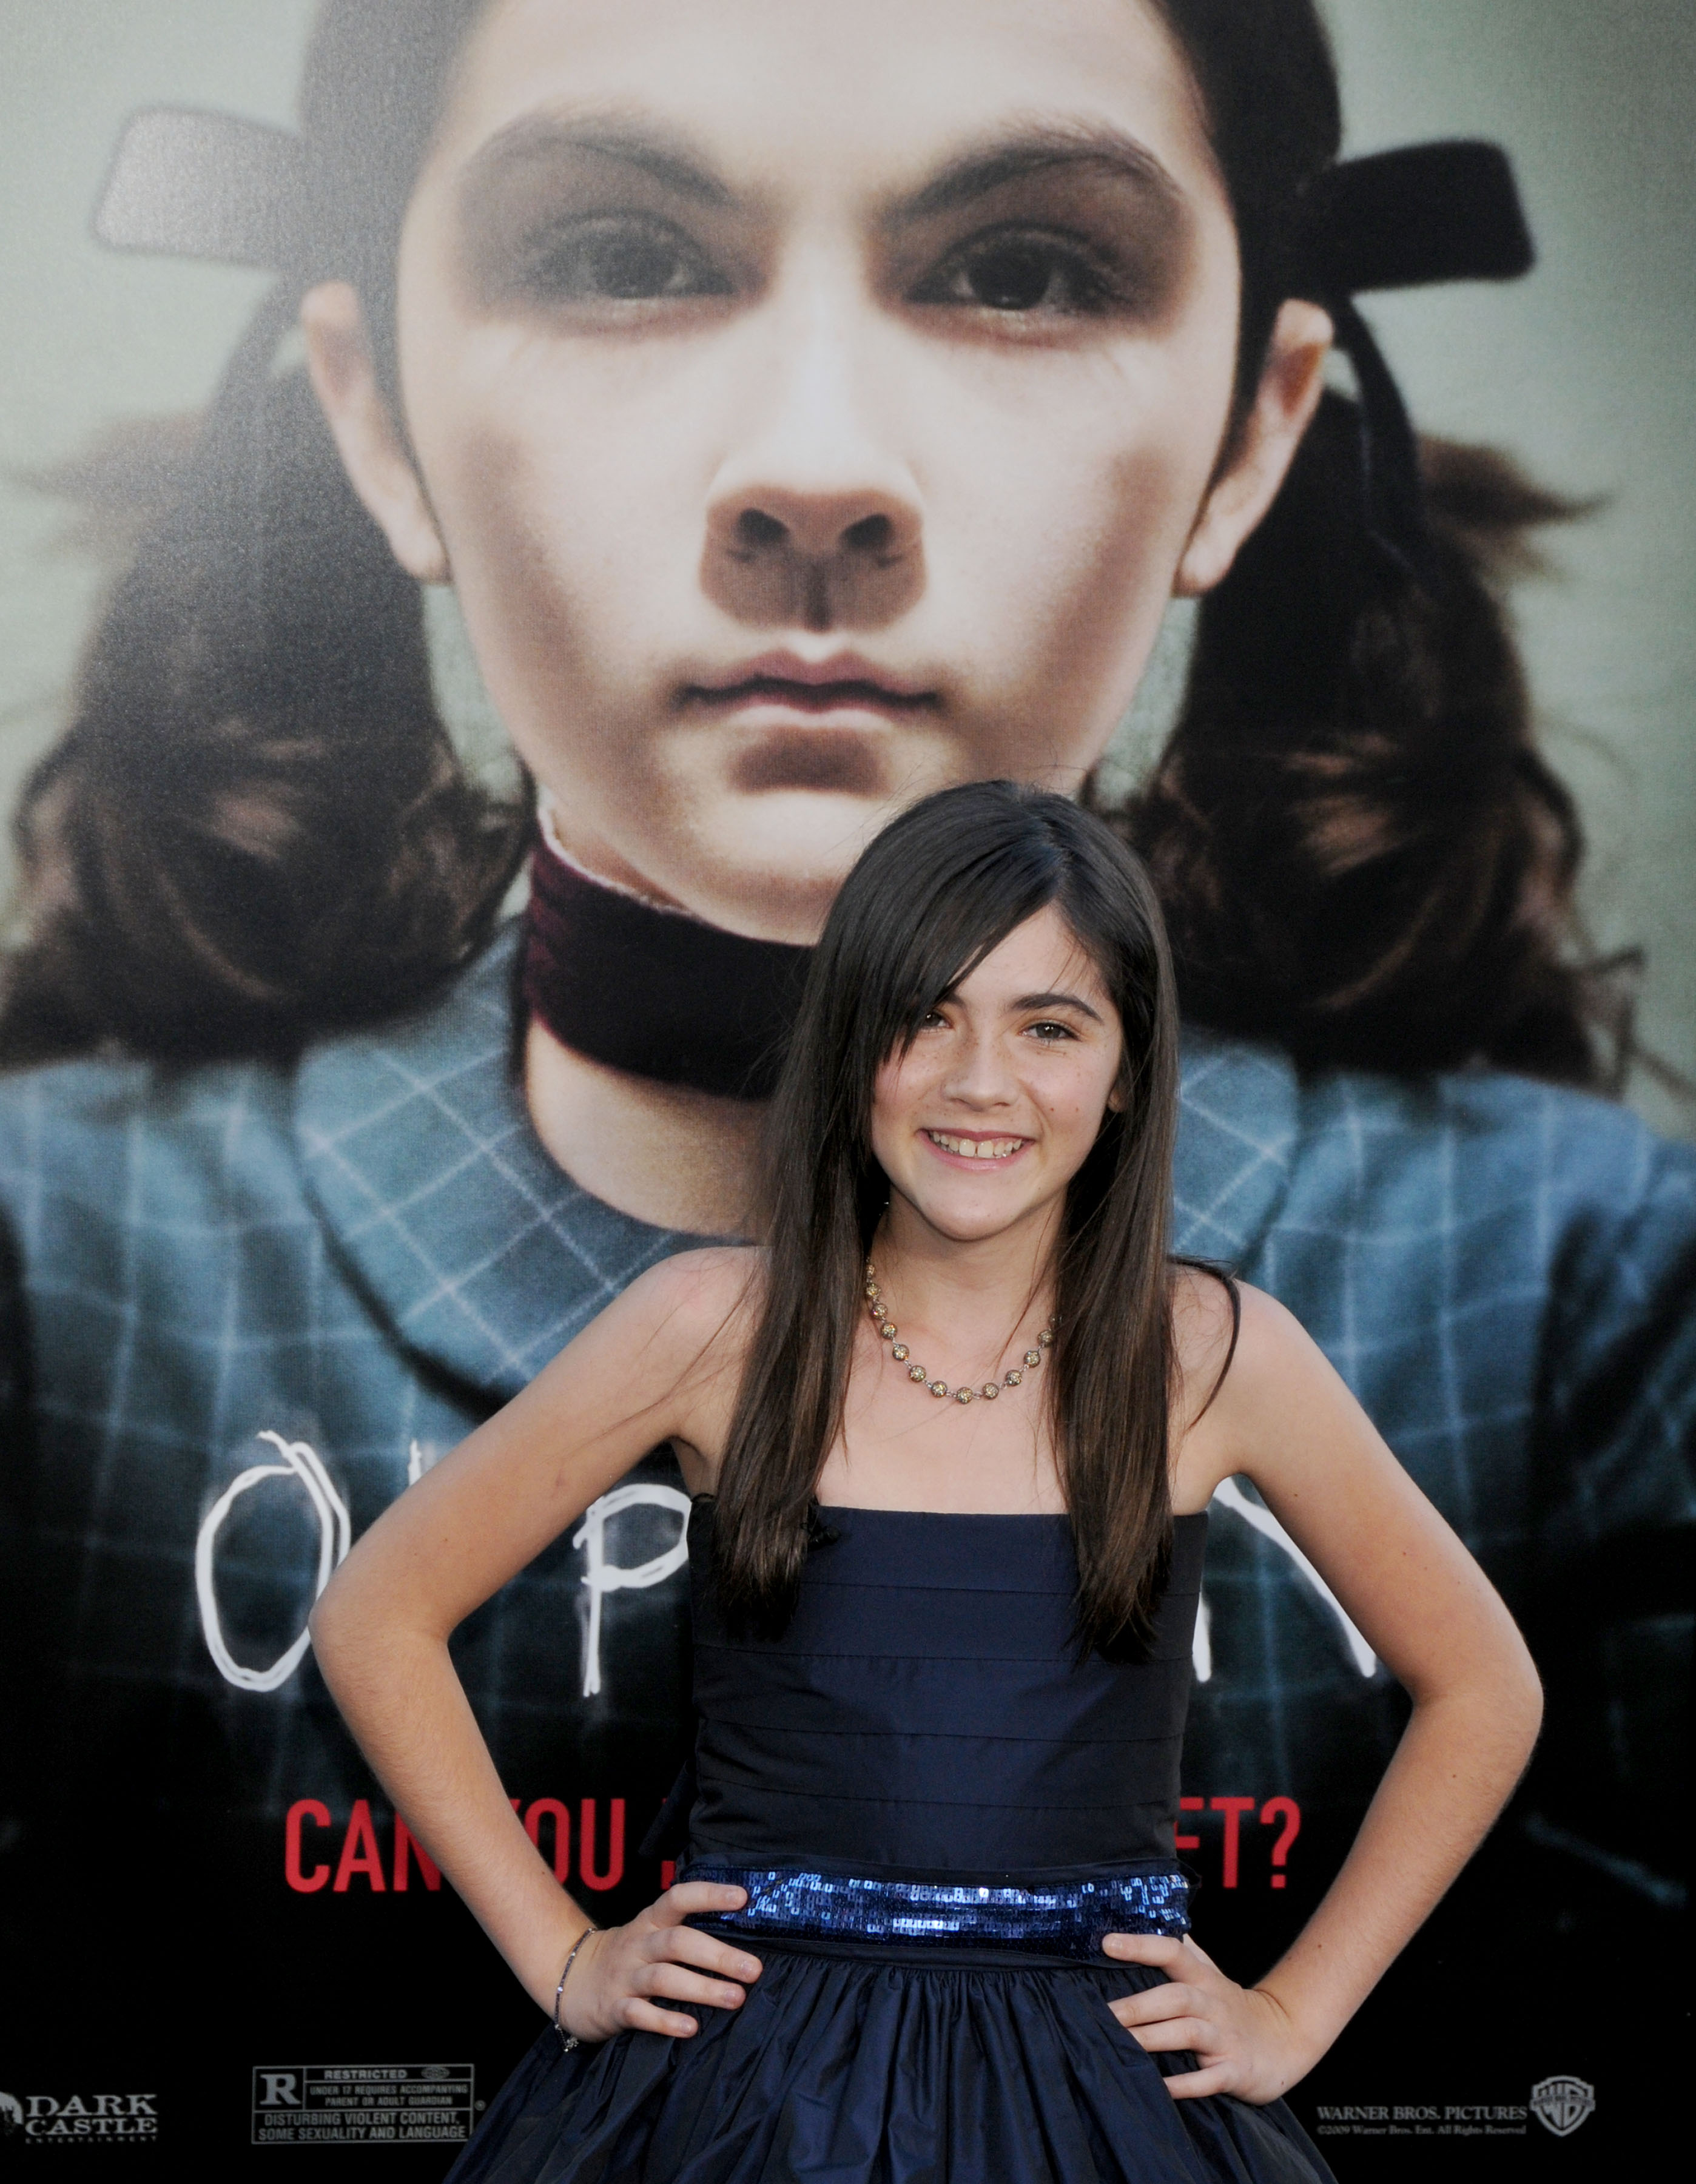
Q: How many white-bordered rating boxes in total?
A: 1